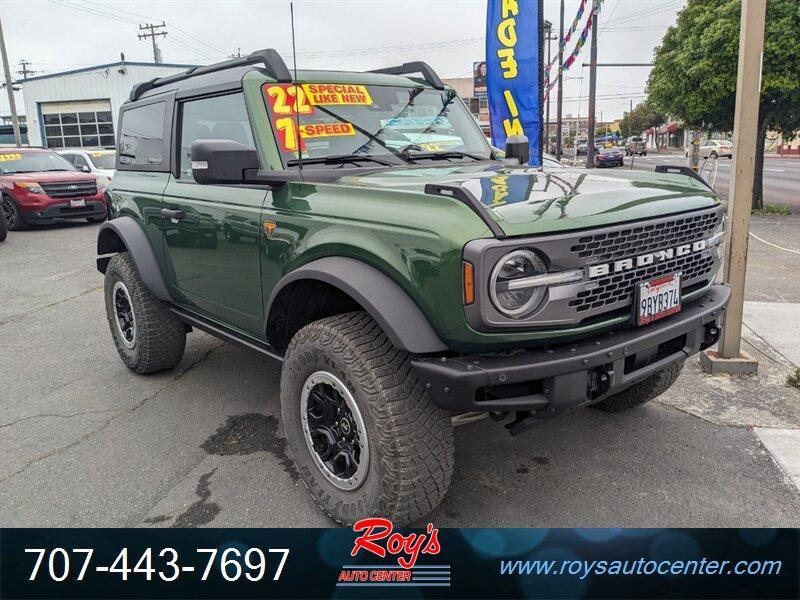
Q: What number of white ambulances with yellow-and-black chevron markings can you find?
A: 0